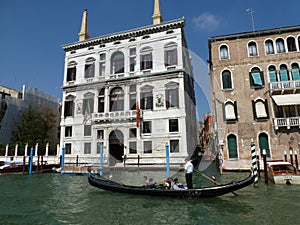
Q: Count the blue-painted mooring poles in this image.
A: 4